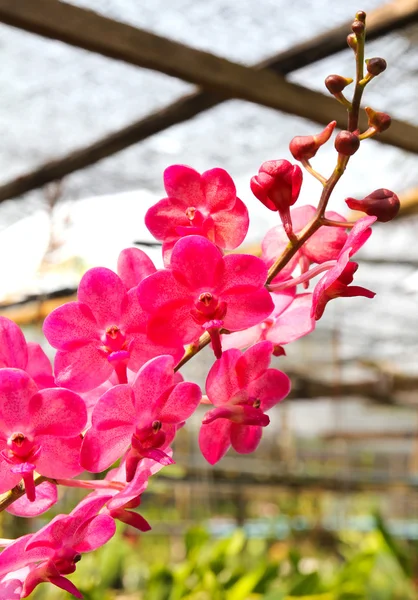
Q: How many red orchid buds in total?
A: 10